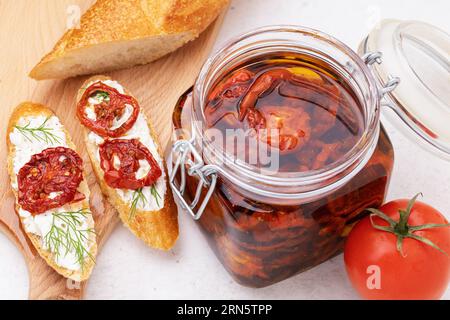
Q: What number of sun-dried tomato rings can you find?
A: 3